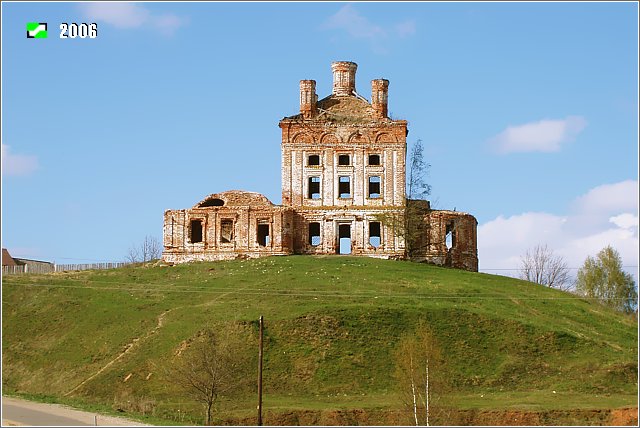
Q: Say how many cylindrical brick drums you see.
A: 3